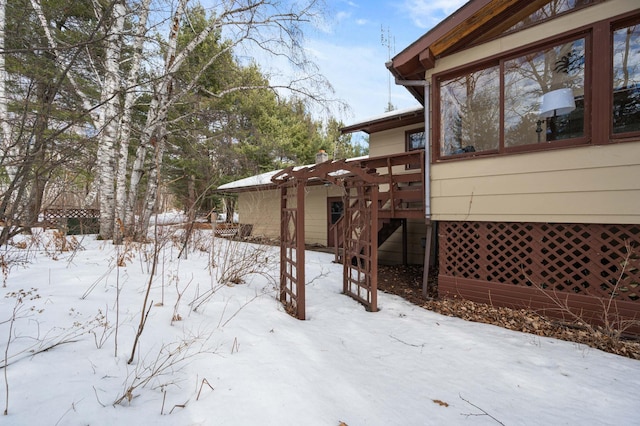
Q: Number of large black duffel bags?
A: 0